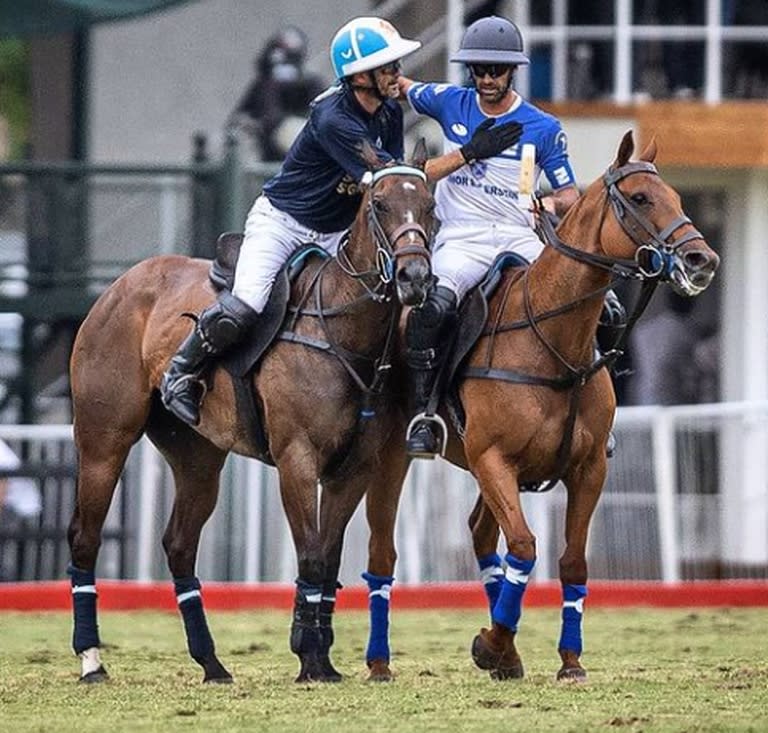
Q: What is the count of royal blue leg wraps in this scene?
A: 4